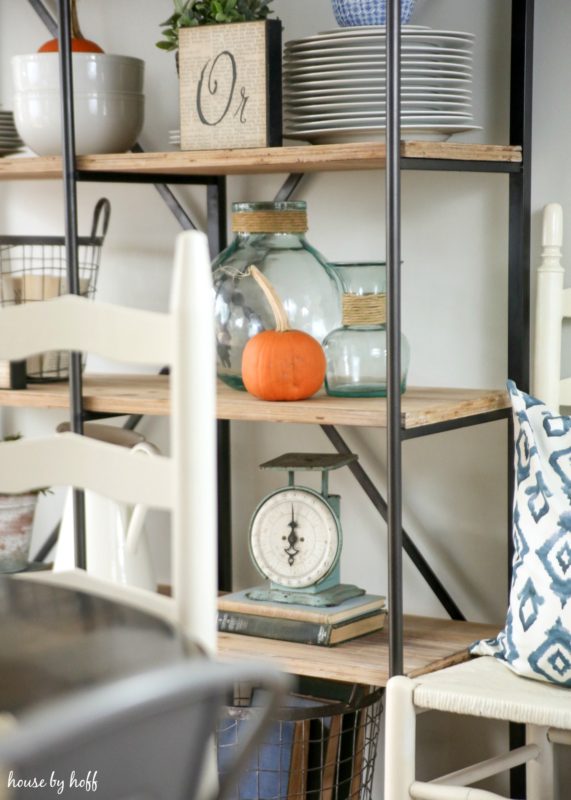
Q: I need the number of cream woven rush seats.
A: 1